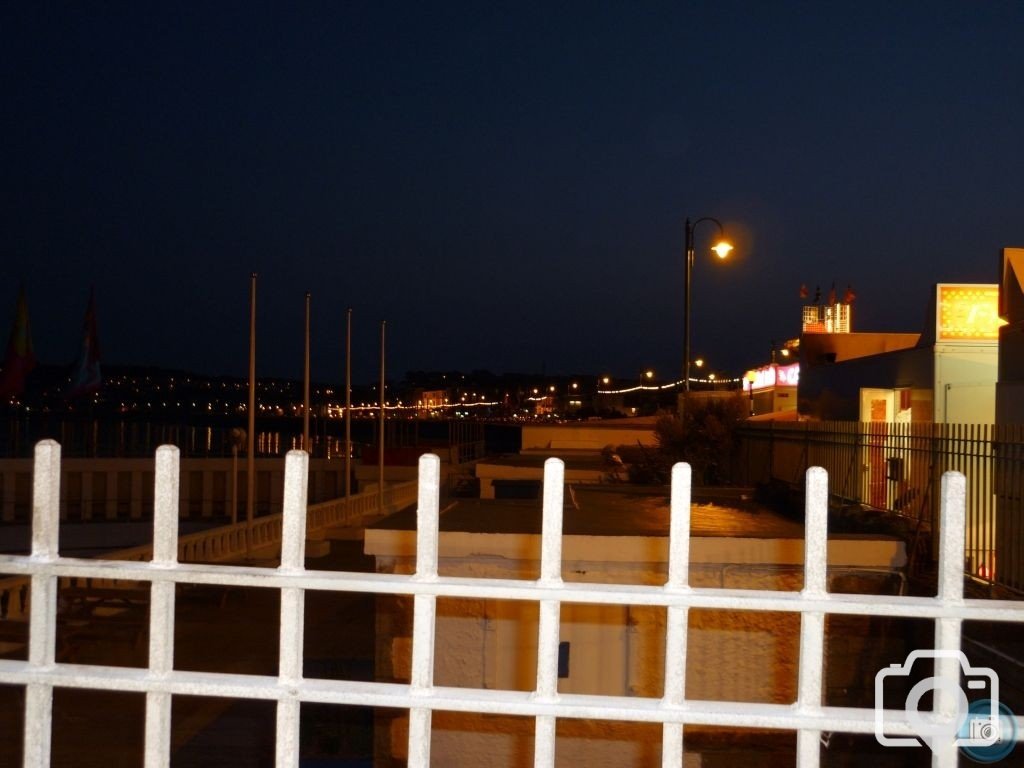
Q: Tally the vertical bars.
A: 8